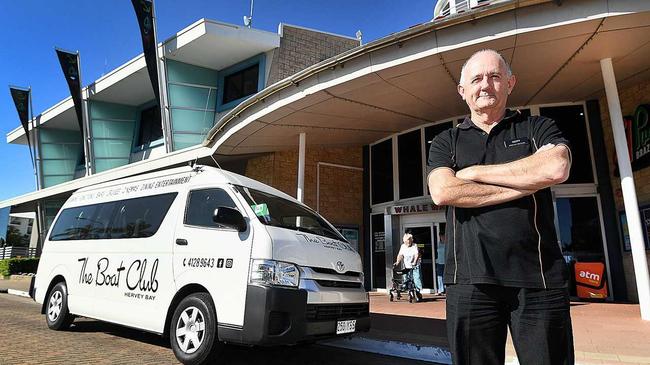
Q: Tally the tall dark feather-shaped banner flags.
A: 3